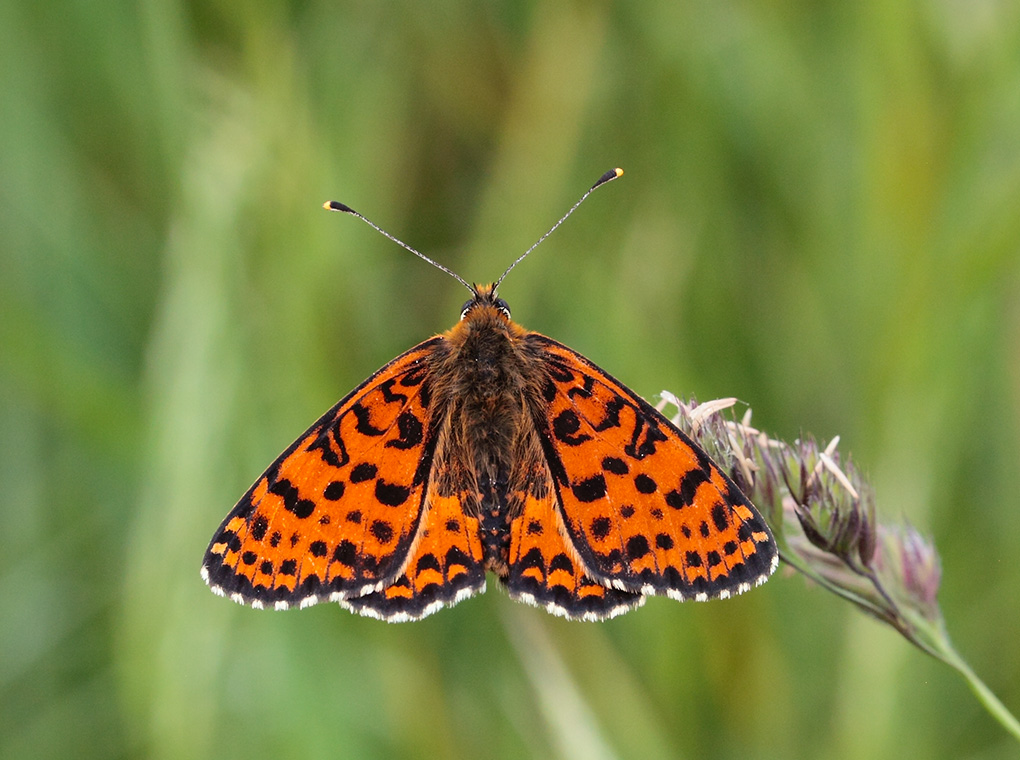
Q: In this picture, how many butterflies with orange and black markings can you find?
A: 1